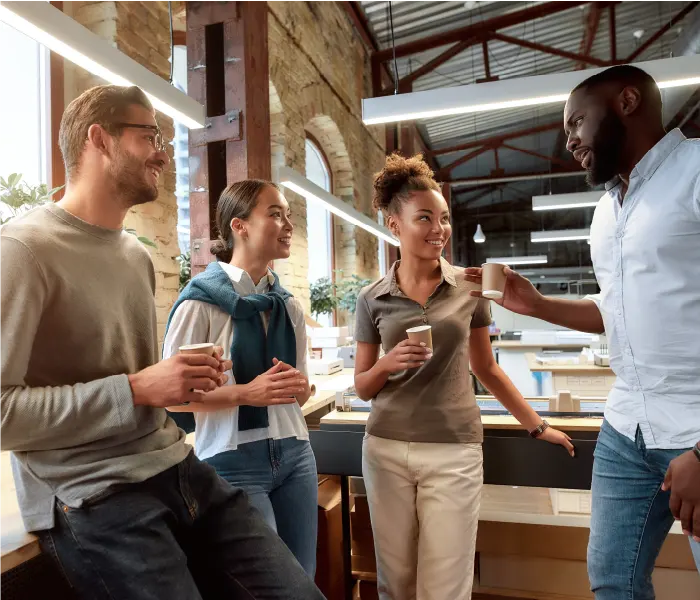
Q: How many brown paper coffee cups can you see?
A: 3